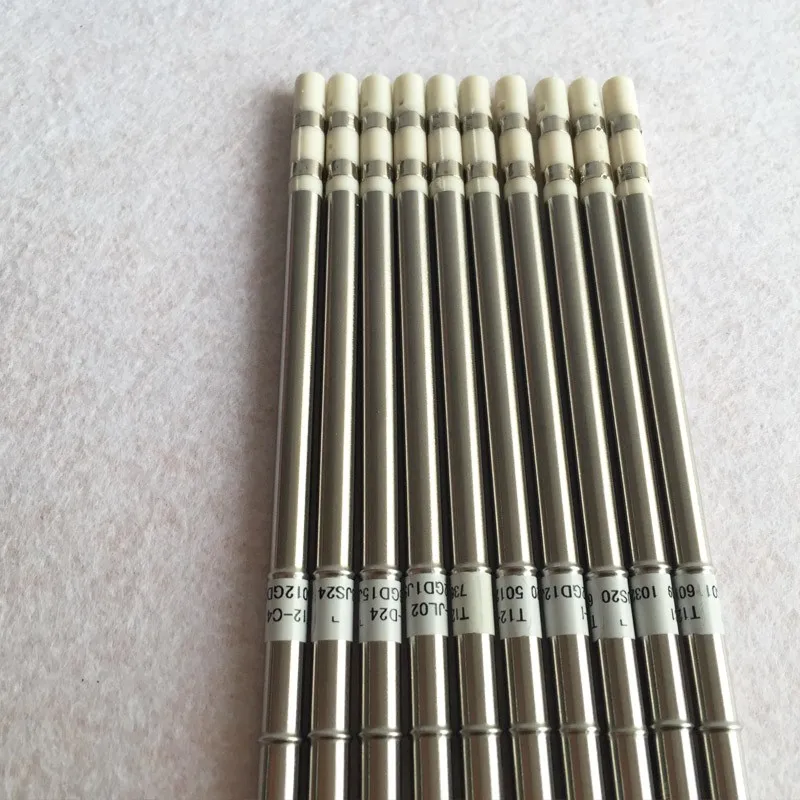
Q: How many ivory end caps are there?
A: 10